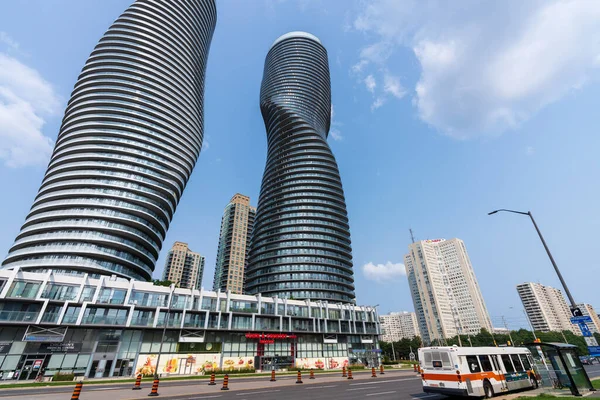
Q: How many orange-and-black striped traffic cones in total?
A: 14